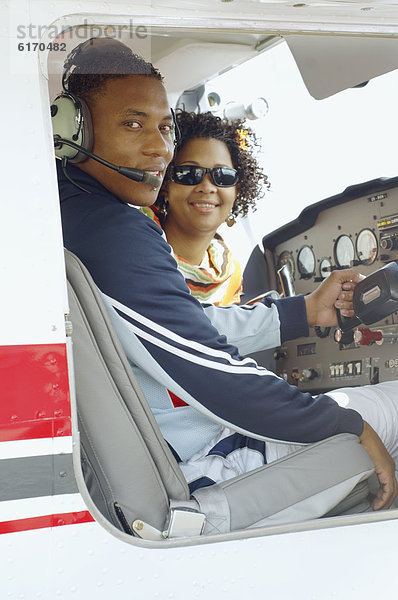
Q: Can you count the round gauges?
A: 5